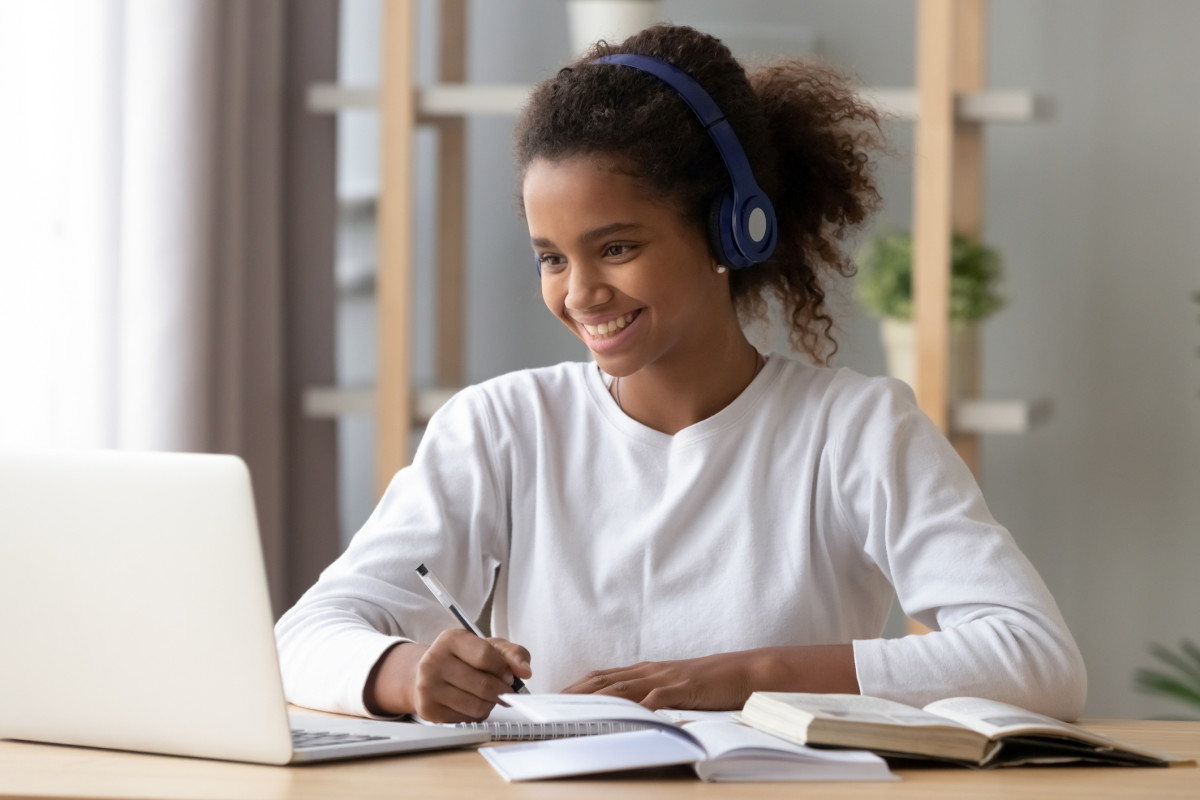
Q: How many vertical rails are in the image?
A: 4